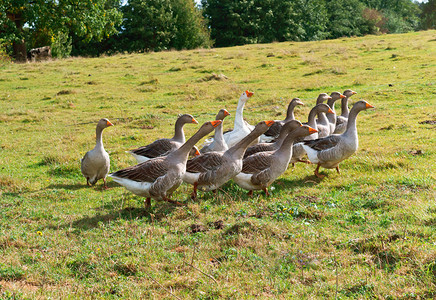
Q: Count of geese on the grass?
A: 15